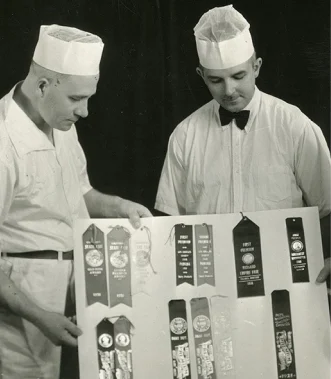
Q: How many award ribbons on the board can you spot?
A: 13